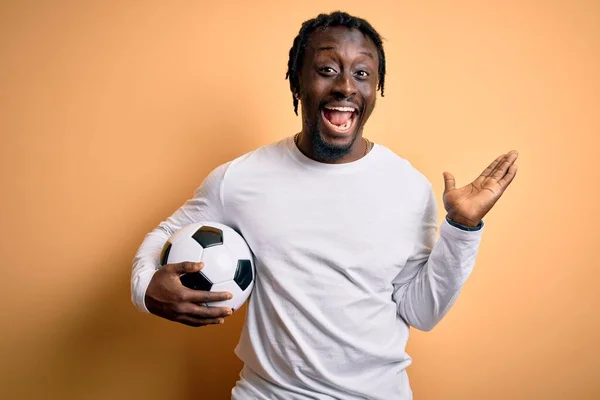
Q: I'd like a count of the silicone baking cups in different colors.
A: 0